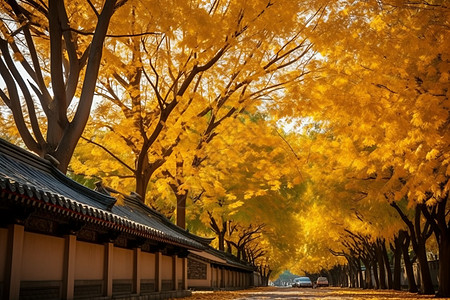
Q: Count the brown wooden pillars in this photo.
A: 7